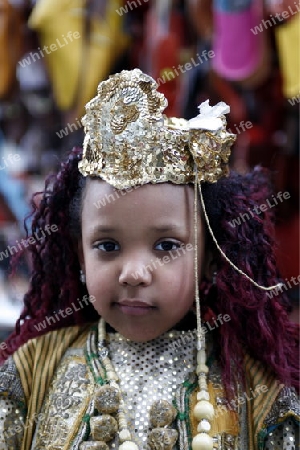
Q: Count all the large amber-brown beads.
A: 5